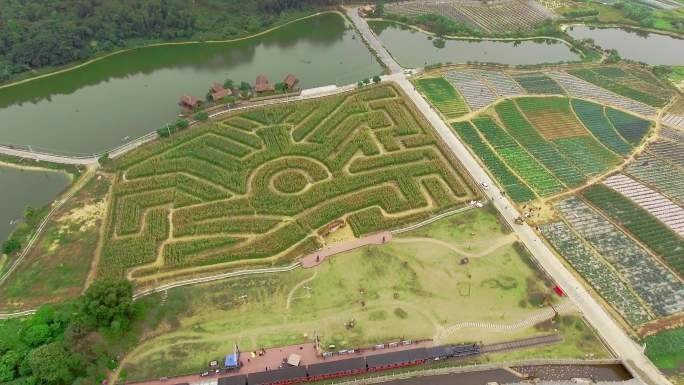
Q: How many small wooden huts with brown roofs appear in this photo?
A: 4